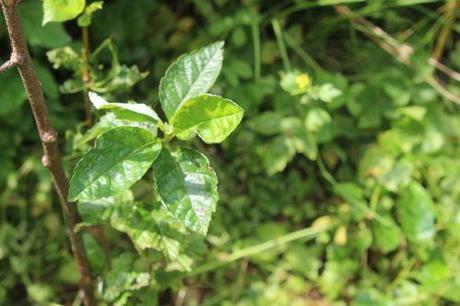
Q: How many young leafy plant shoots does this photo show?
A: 1